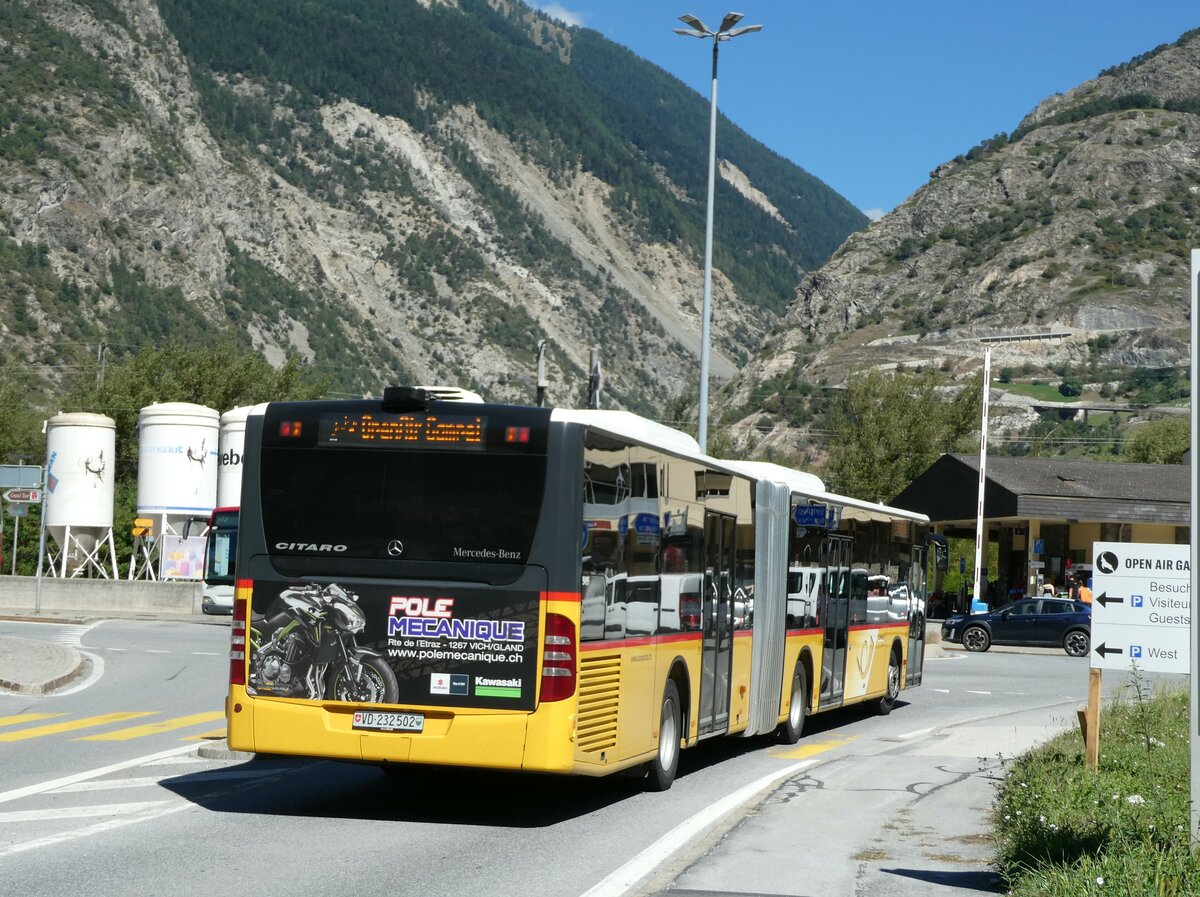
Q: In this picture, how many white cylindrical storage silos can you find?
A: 3